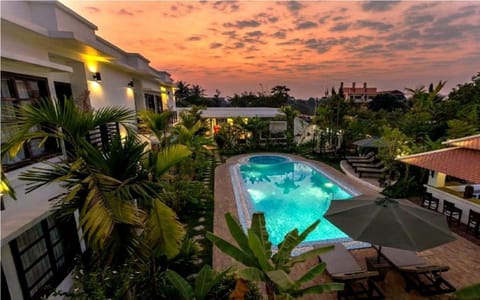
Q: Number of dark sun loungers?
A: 7